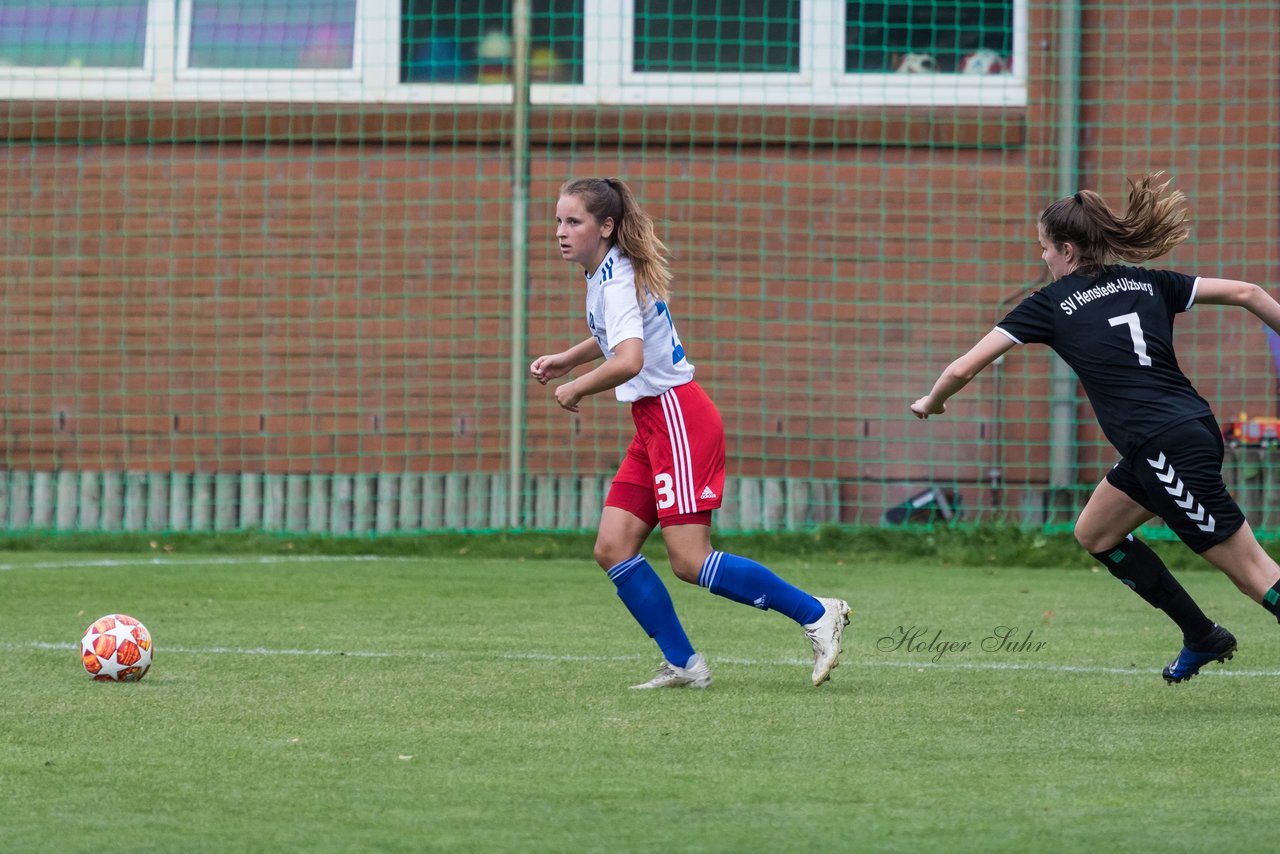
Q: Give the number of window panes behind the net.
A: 5